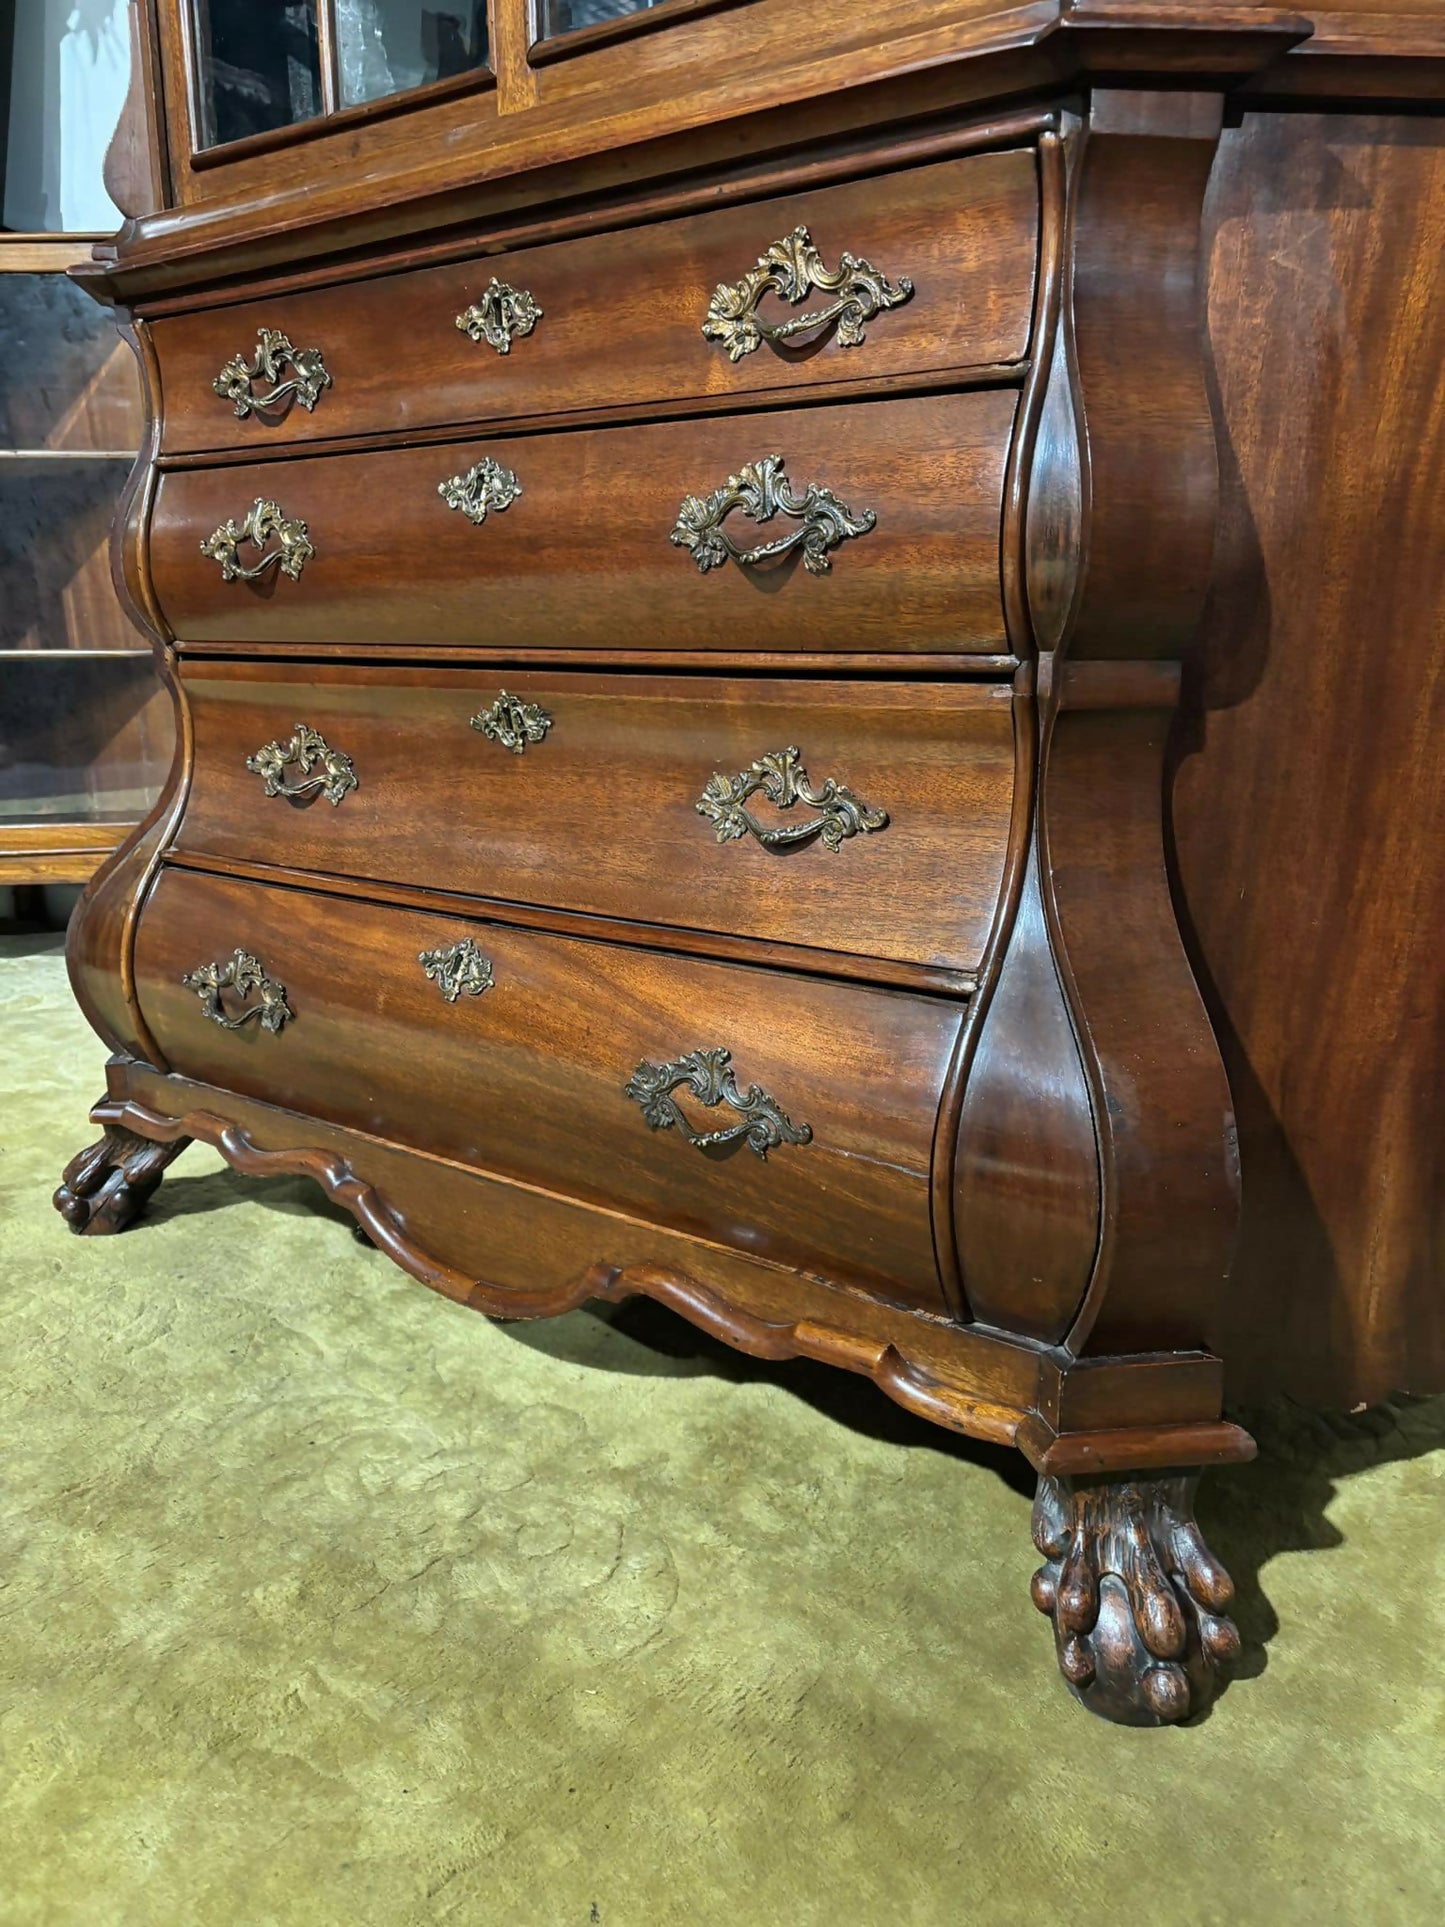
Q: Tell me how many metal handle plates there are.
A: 8